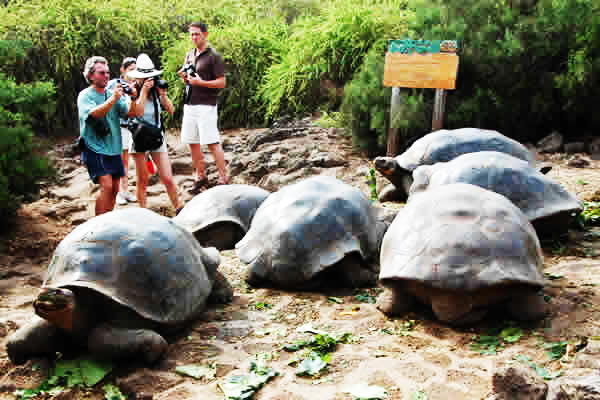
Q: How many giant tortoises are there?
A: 6